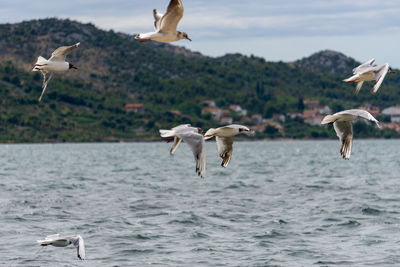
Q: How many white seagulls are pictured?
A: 7